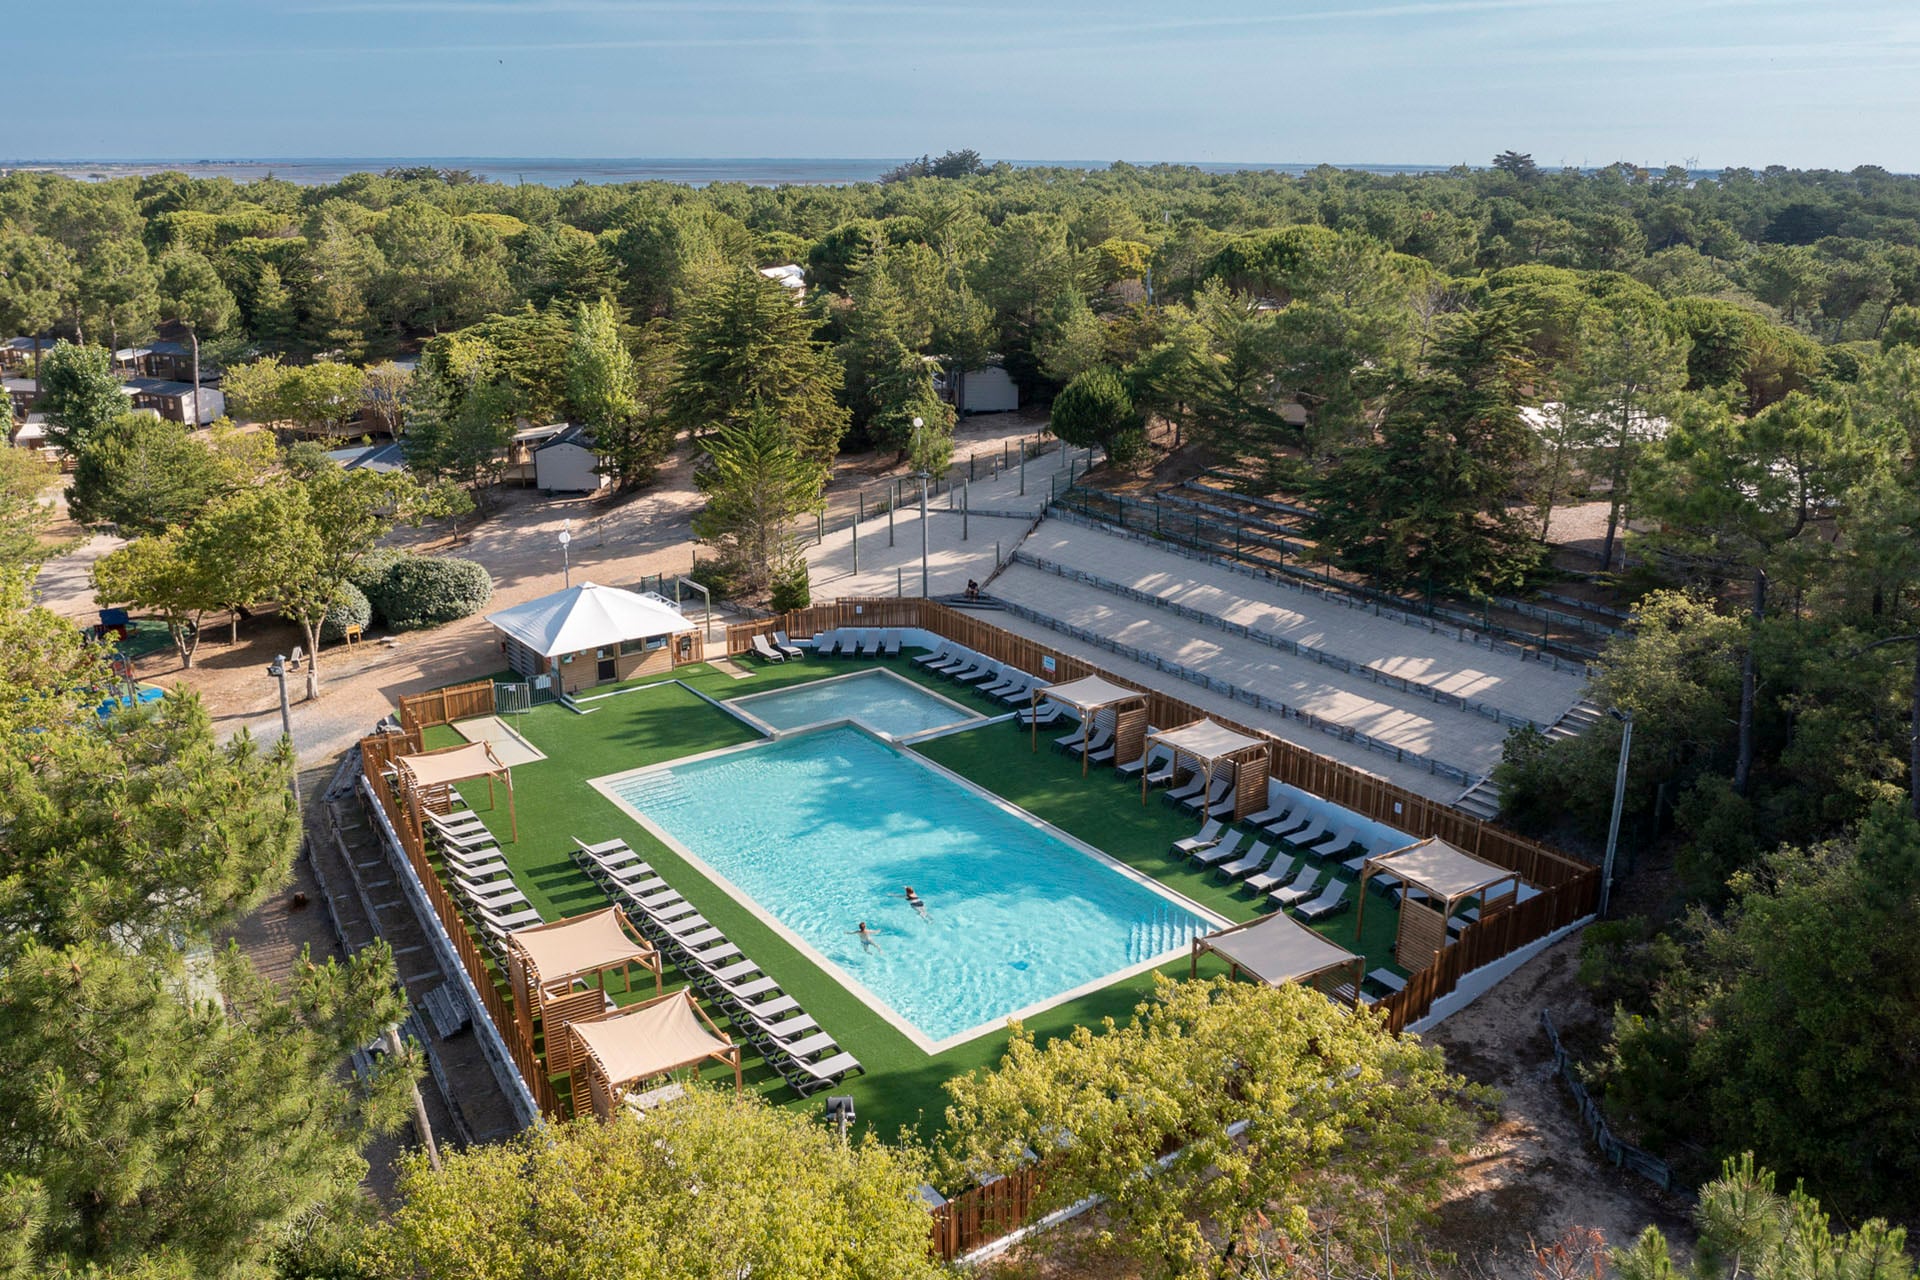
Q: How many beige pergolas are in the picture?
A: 7